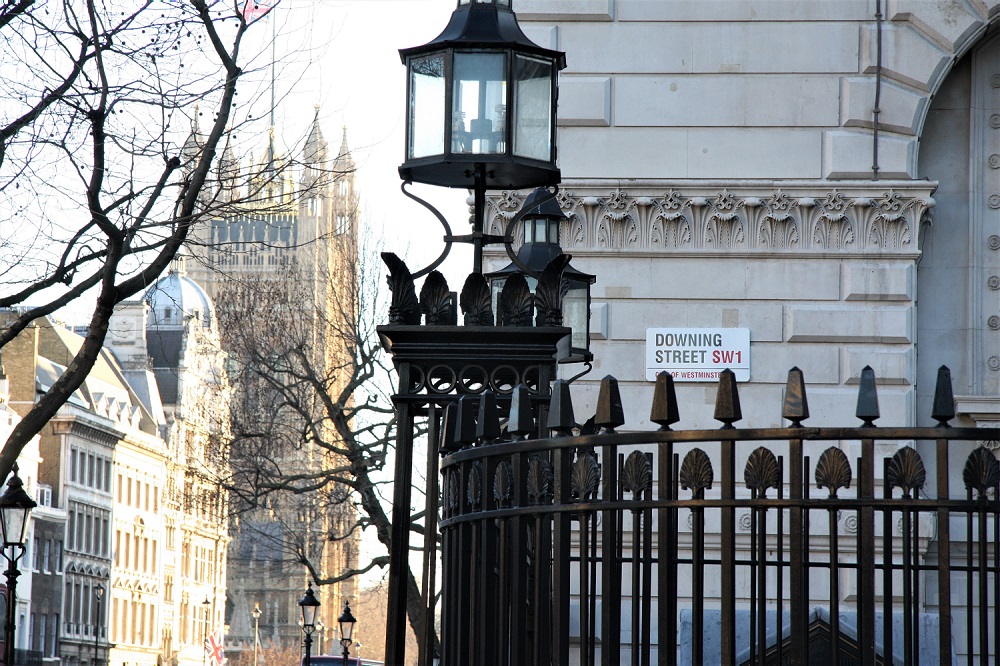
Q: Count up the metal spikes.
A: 11